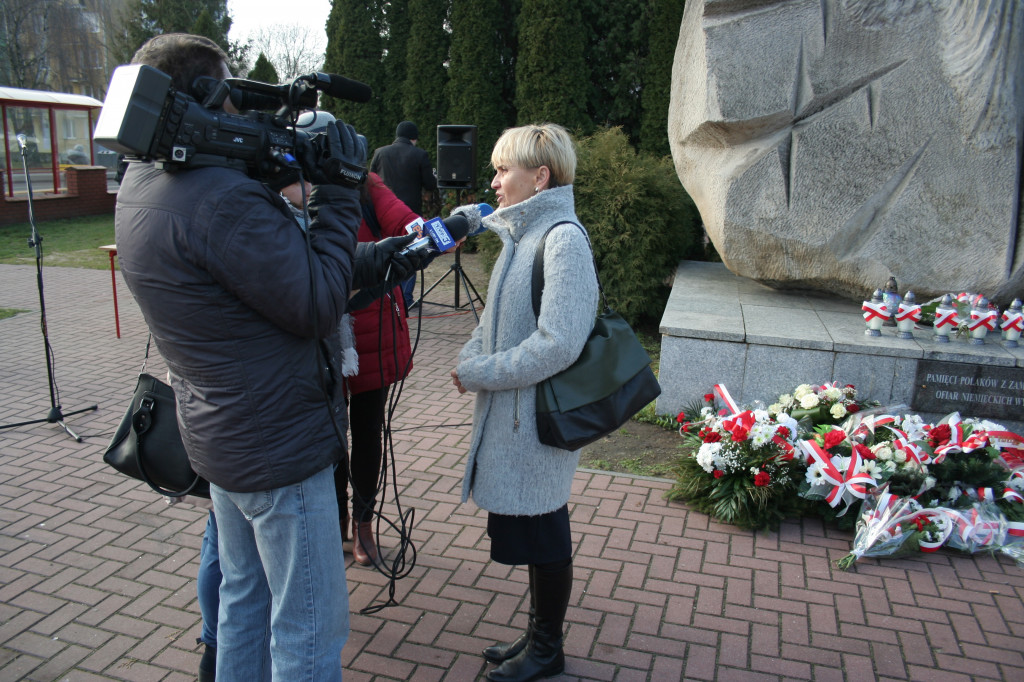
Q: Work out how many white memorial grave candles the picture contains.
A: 5